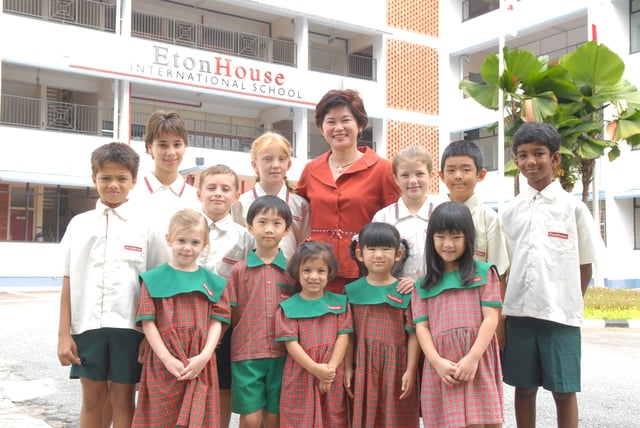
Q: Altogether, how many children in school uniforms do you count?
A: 12